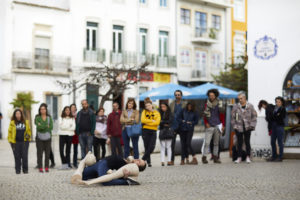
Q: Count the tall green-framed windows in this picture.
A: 4